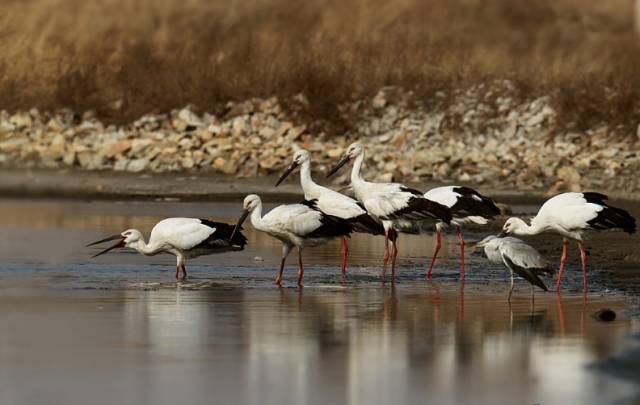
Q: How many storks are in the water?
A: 6